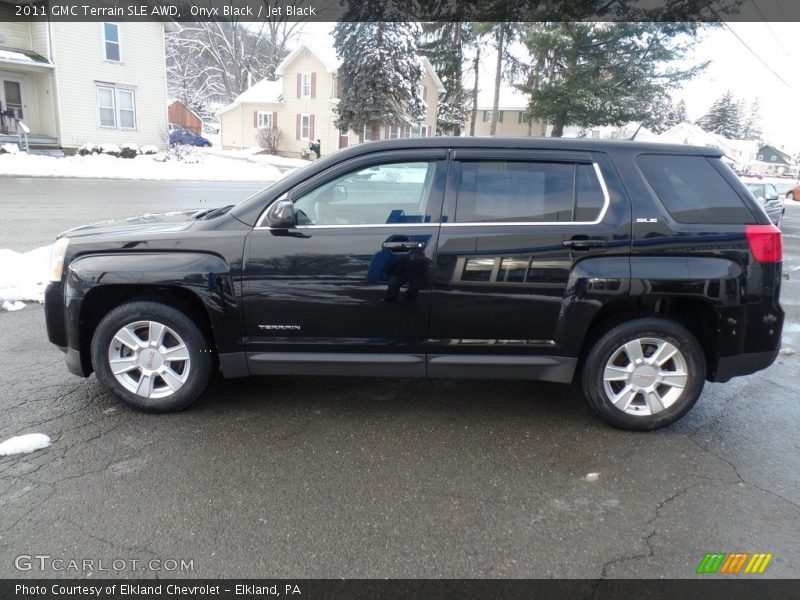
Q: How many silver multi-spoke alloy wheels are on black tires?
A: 2